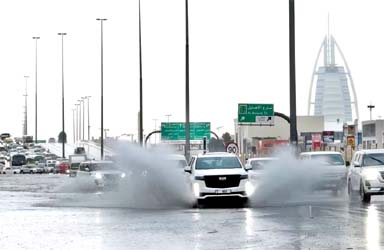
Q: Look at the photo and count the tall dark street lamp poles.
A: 6